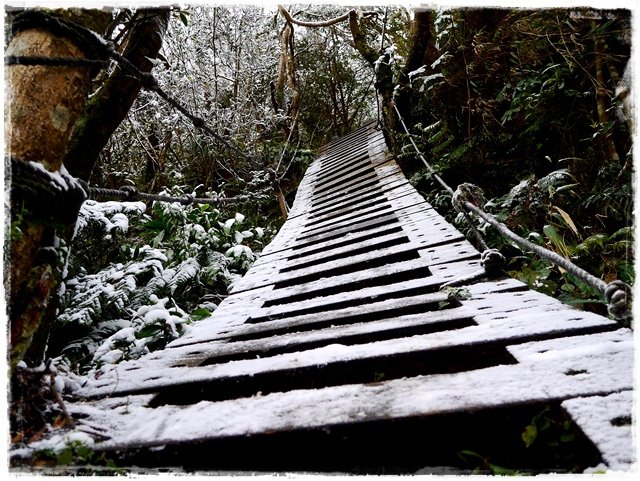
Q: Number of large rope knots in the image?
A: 3